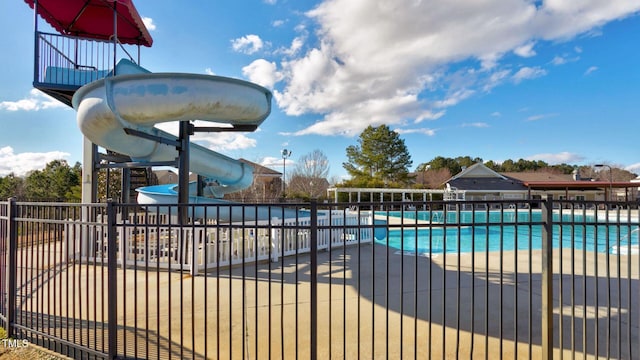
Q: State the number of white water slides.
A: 1